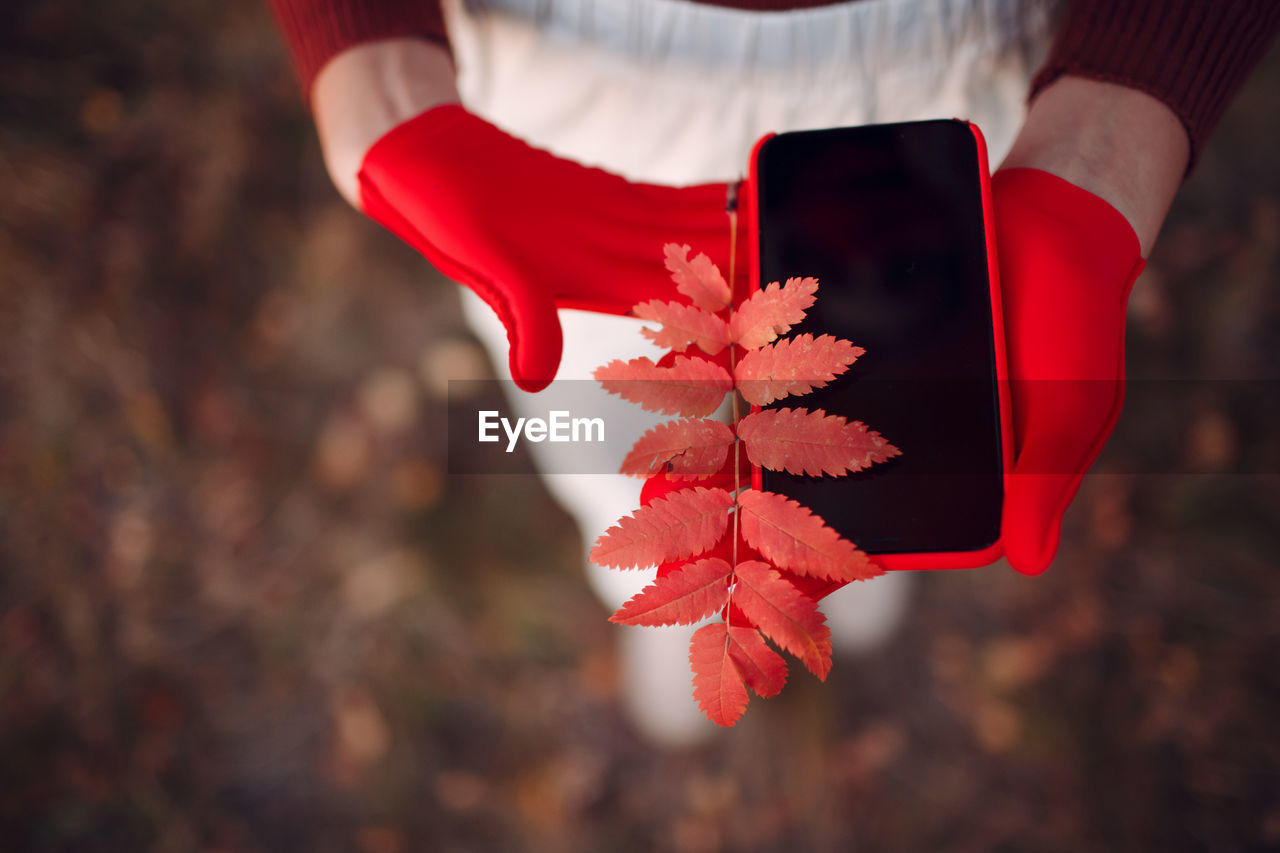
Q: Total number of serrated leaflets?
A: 13